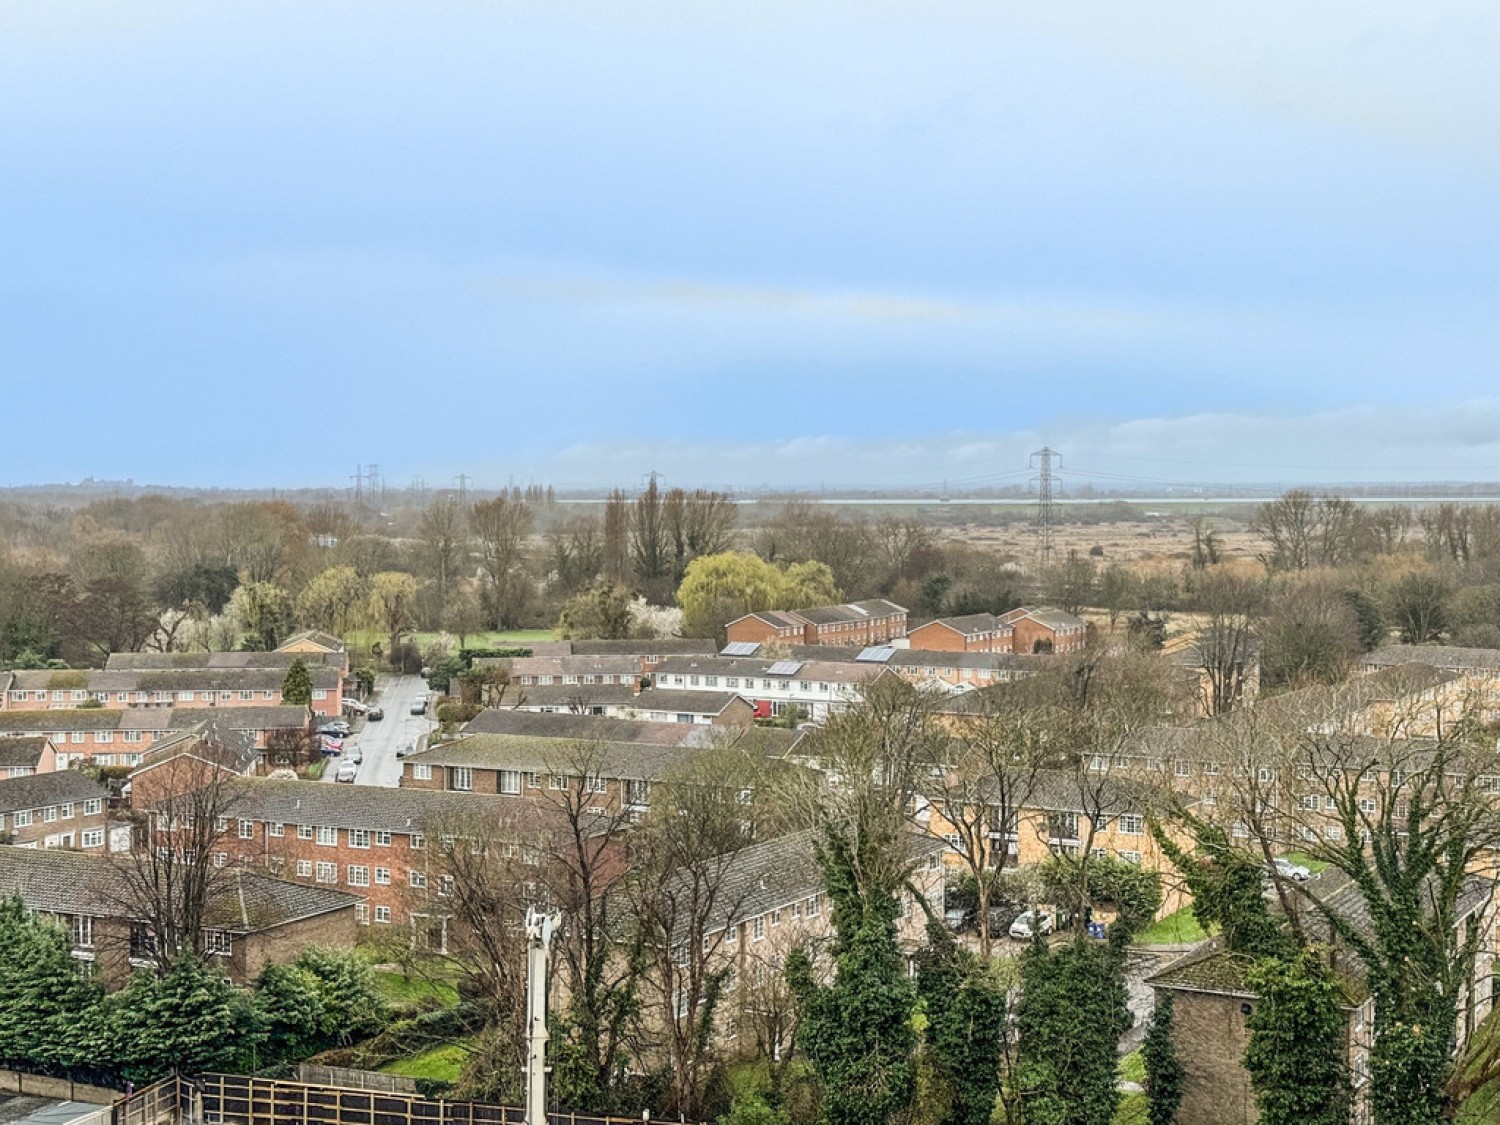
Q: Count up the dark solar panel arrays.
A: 3